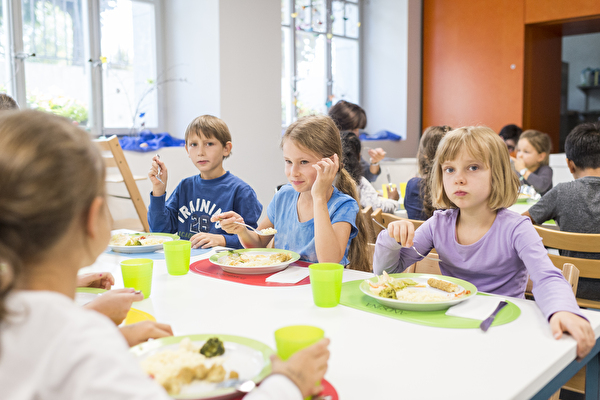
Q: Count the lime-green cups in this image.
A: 4